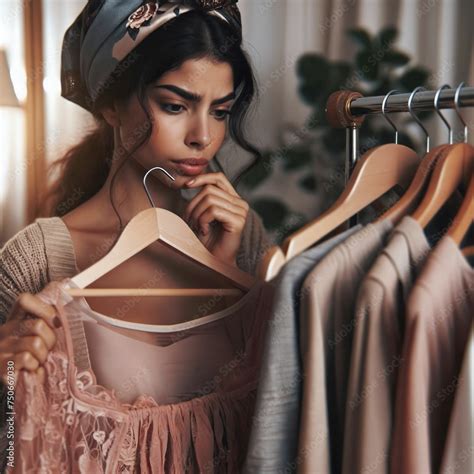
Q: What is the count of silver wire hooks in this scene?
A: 5